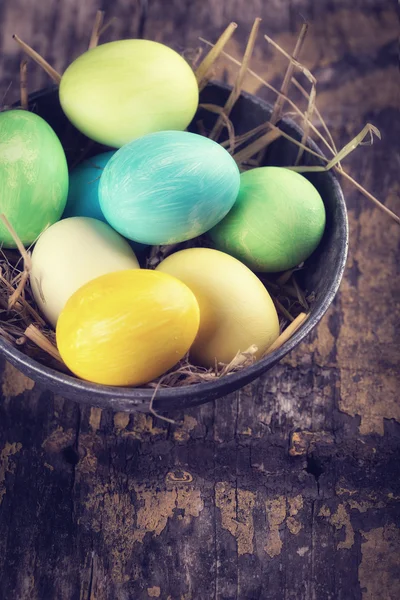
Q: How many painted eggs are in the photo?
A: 8